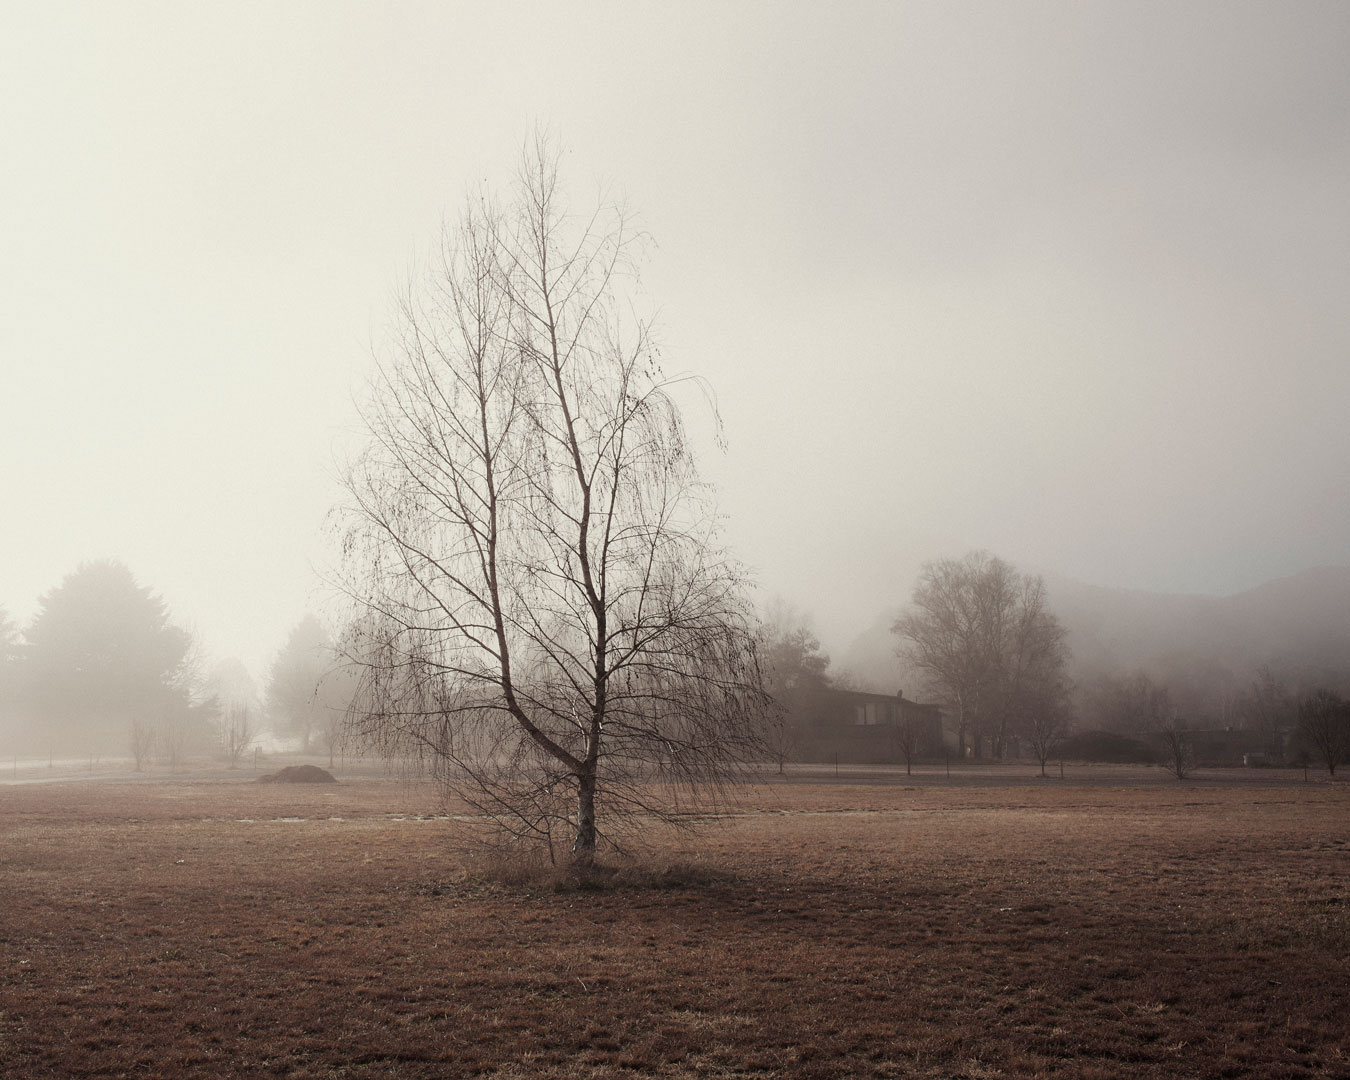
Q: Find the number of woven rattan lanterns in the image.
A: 0